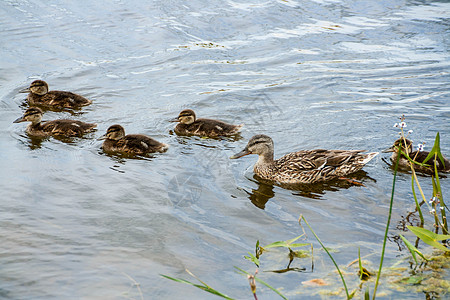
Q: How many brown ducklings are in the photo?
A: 5